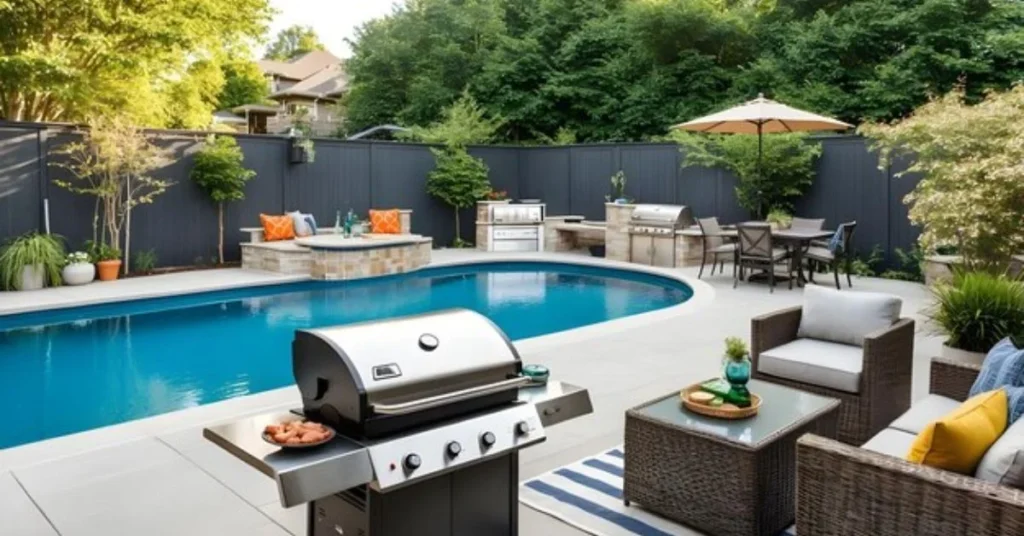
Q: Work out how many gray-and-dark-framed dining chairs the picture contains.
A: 4